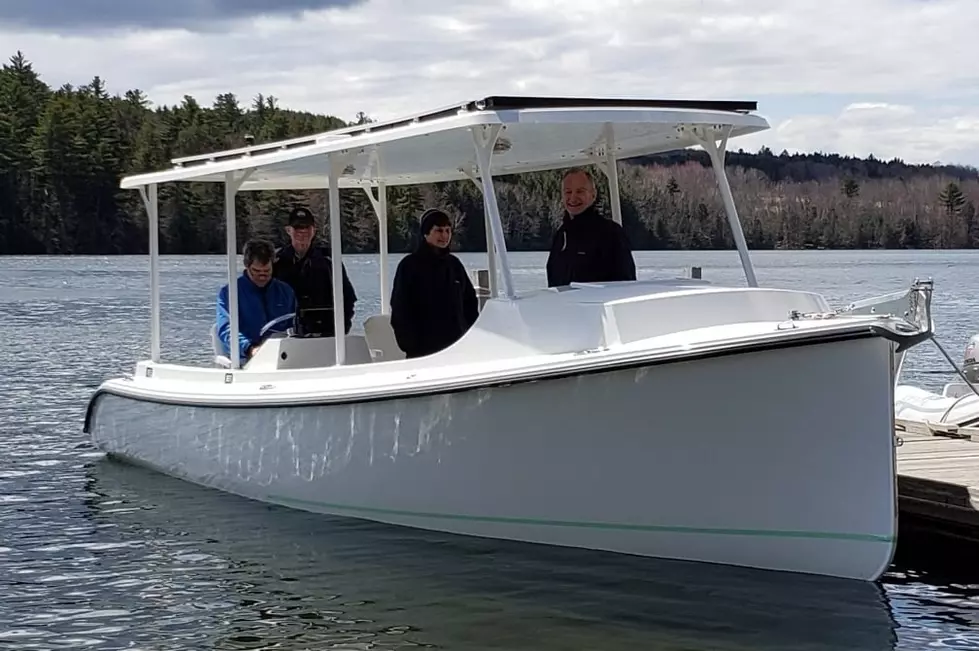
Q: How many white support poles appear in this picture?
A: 8